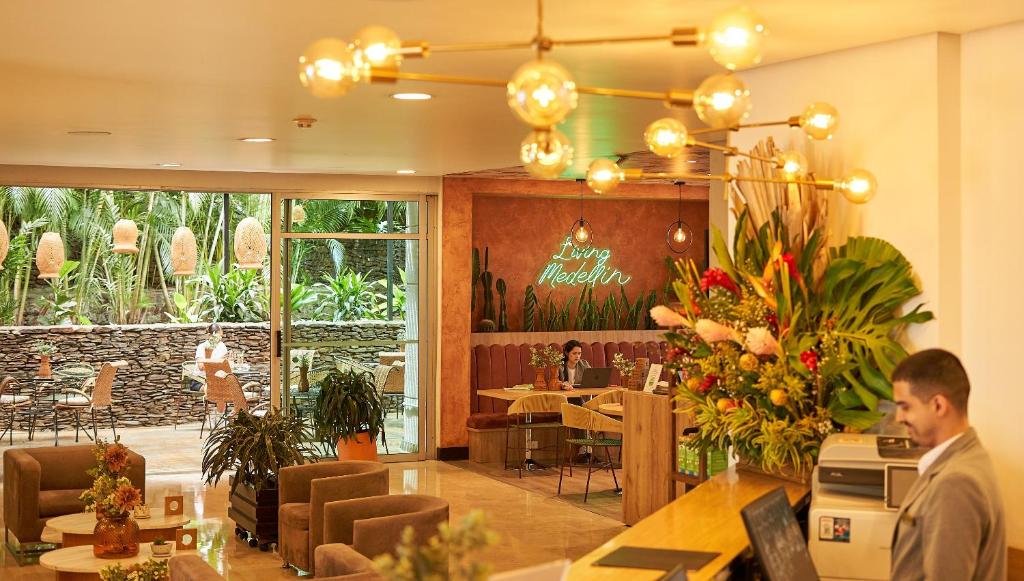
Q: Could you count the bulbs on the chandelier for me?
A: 11